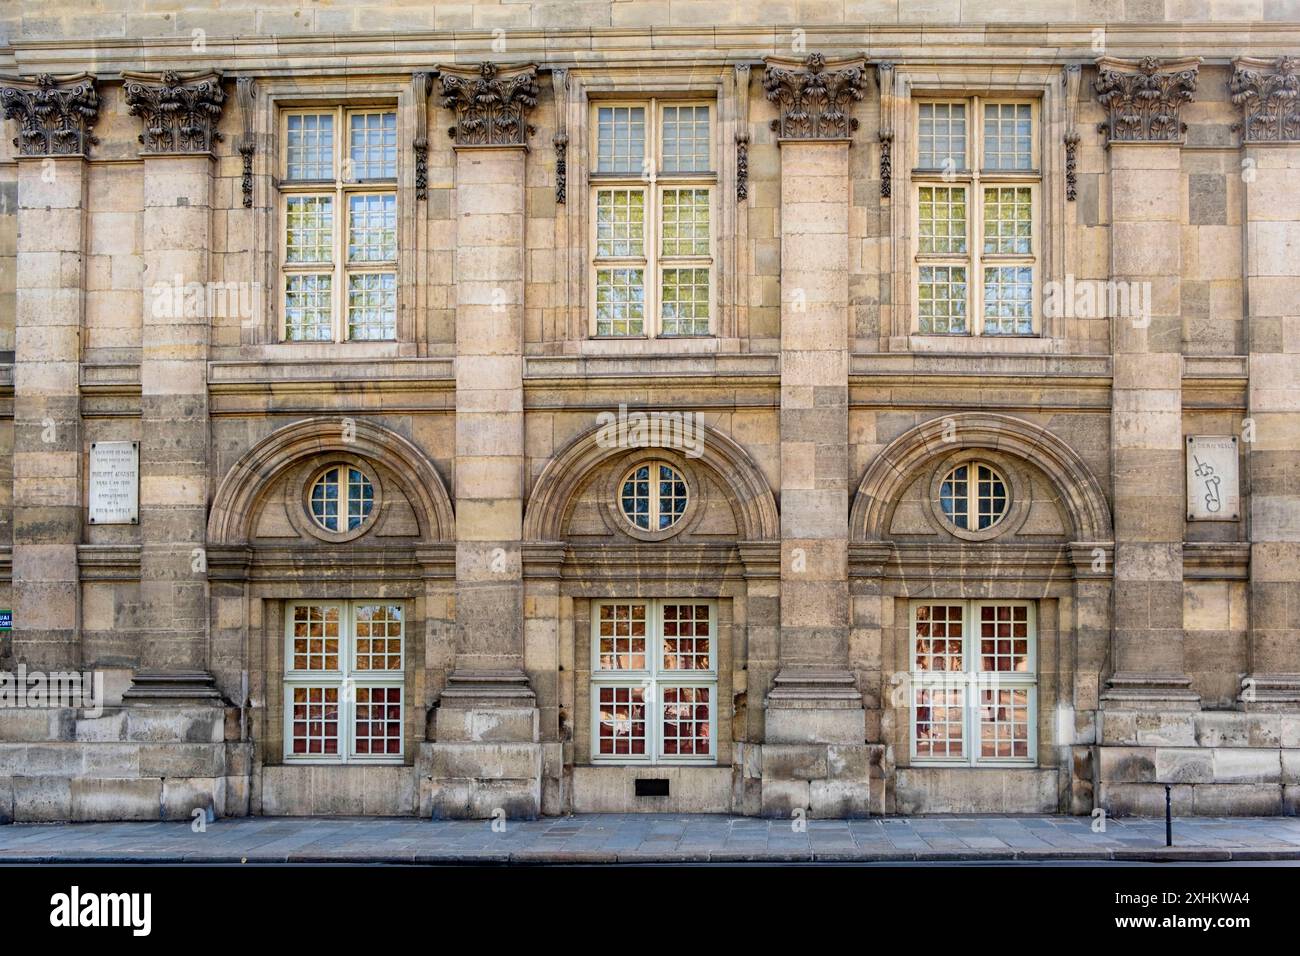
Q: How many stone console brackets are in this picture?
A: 6